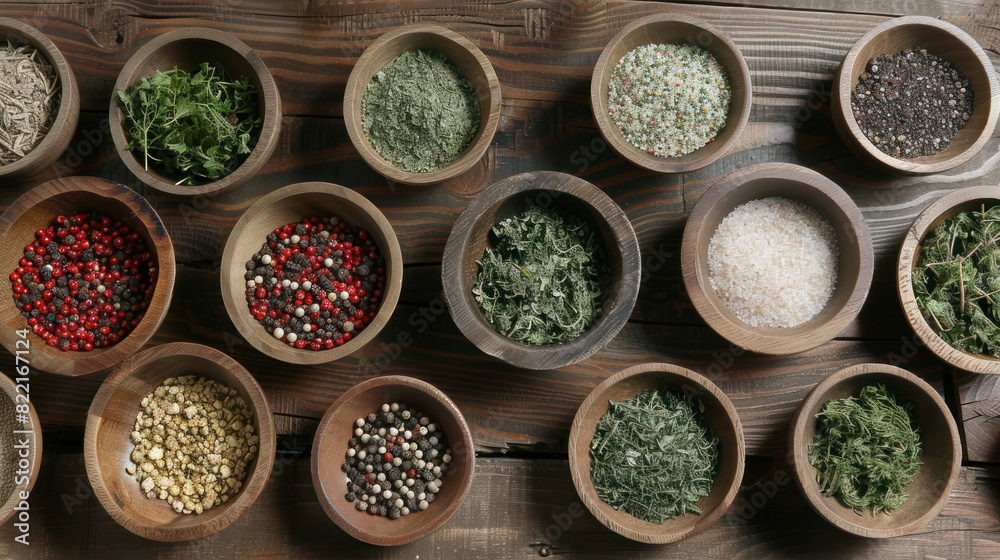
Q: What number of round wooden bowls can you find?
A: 15